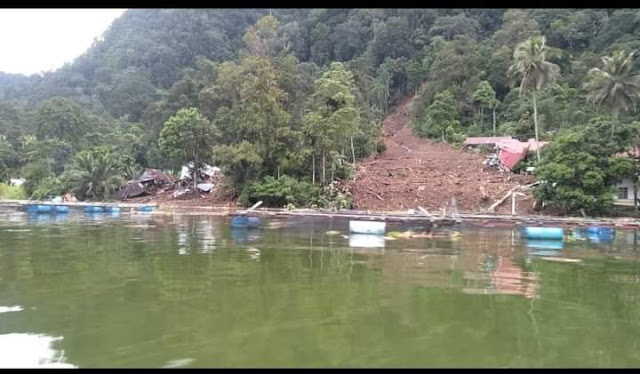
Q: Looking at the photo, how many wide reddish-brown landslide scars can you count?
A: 1